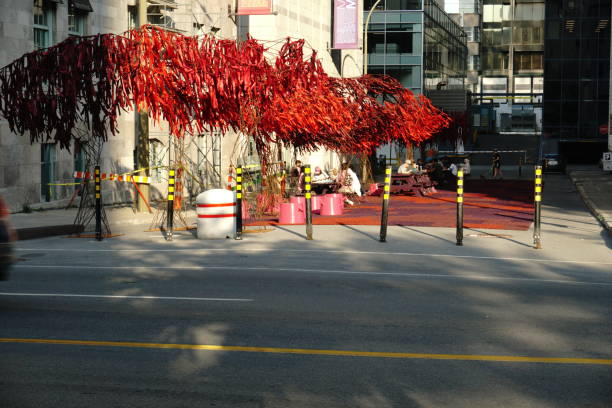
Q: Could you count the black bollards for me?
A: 7